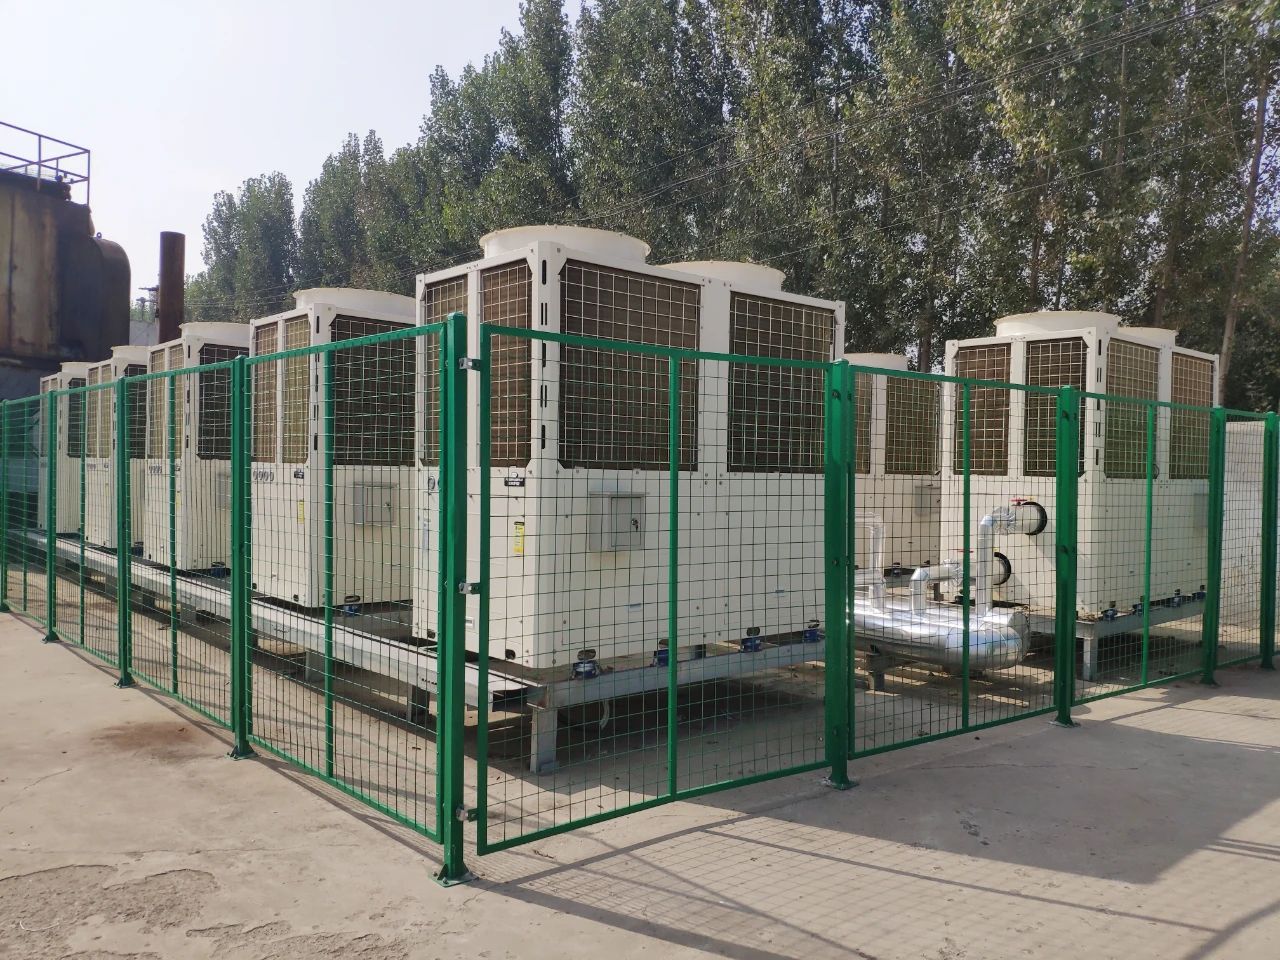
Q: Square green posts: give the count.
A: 9